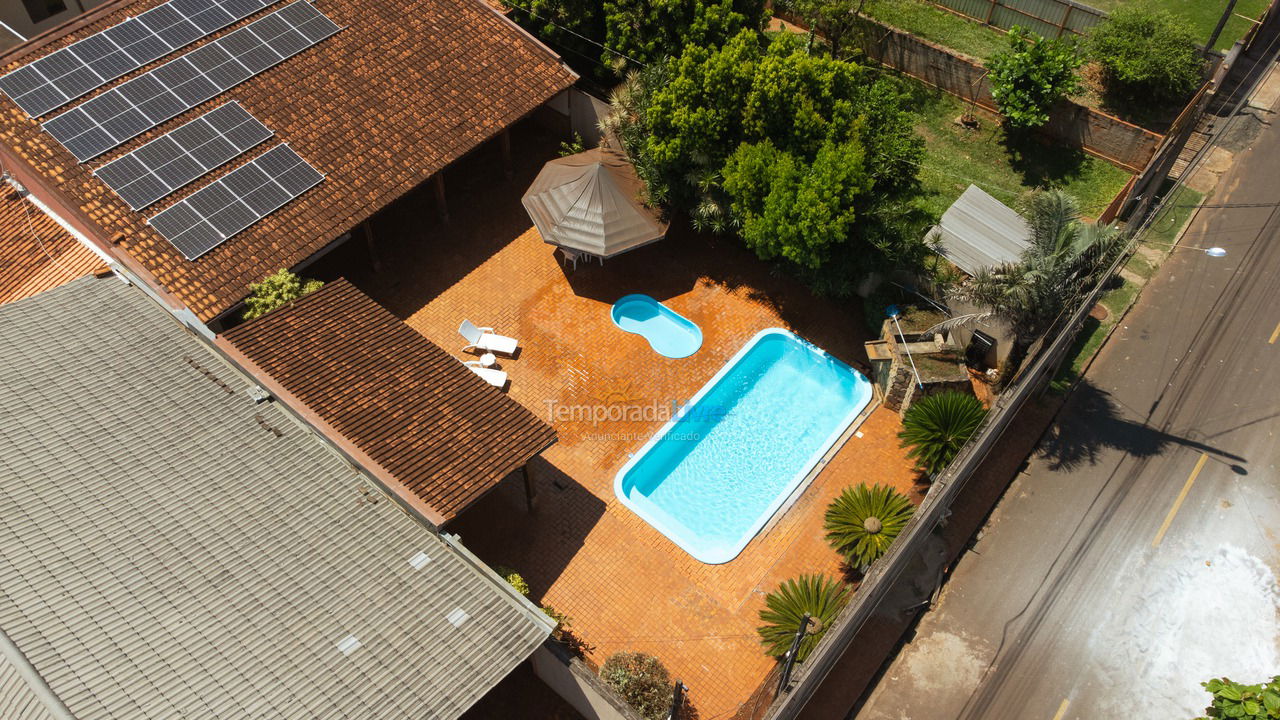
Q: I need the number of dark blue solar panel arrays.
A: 4